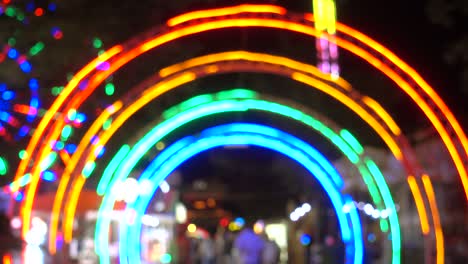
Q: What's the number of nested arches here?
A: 4